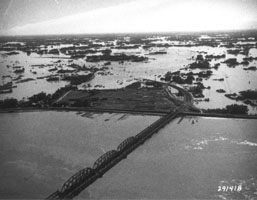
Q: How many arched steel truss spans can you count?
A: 3